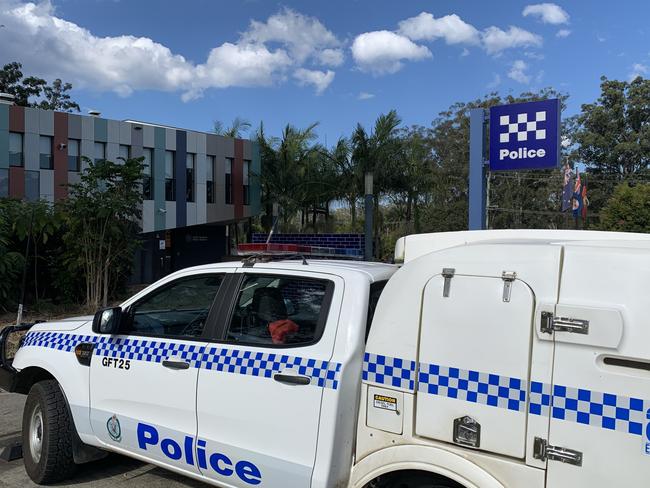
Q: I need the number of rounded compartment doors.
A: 1